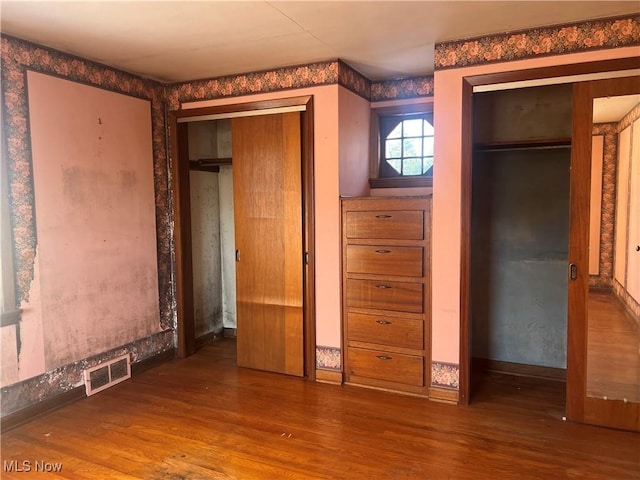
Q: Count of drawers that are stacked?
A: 5